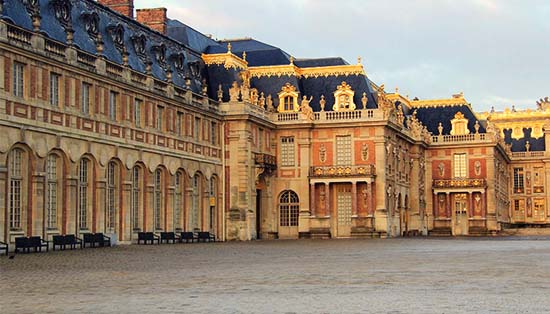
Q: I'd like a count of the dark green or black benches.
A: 8